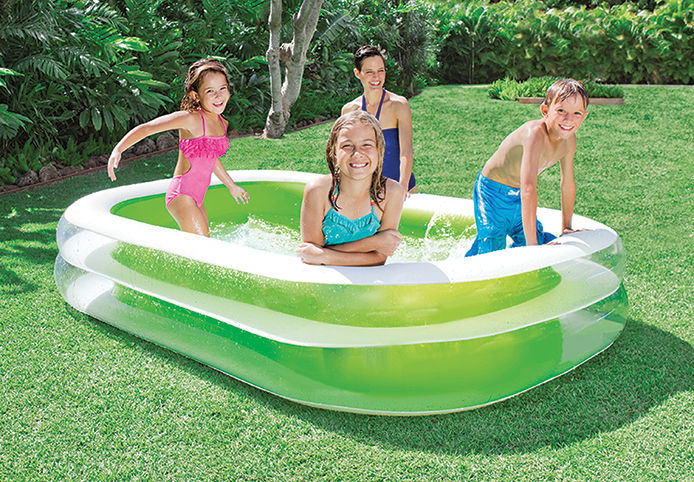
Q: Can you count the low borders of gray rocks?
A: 1